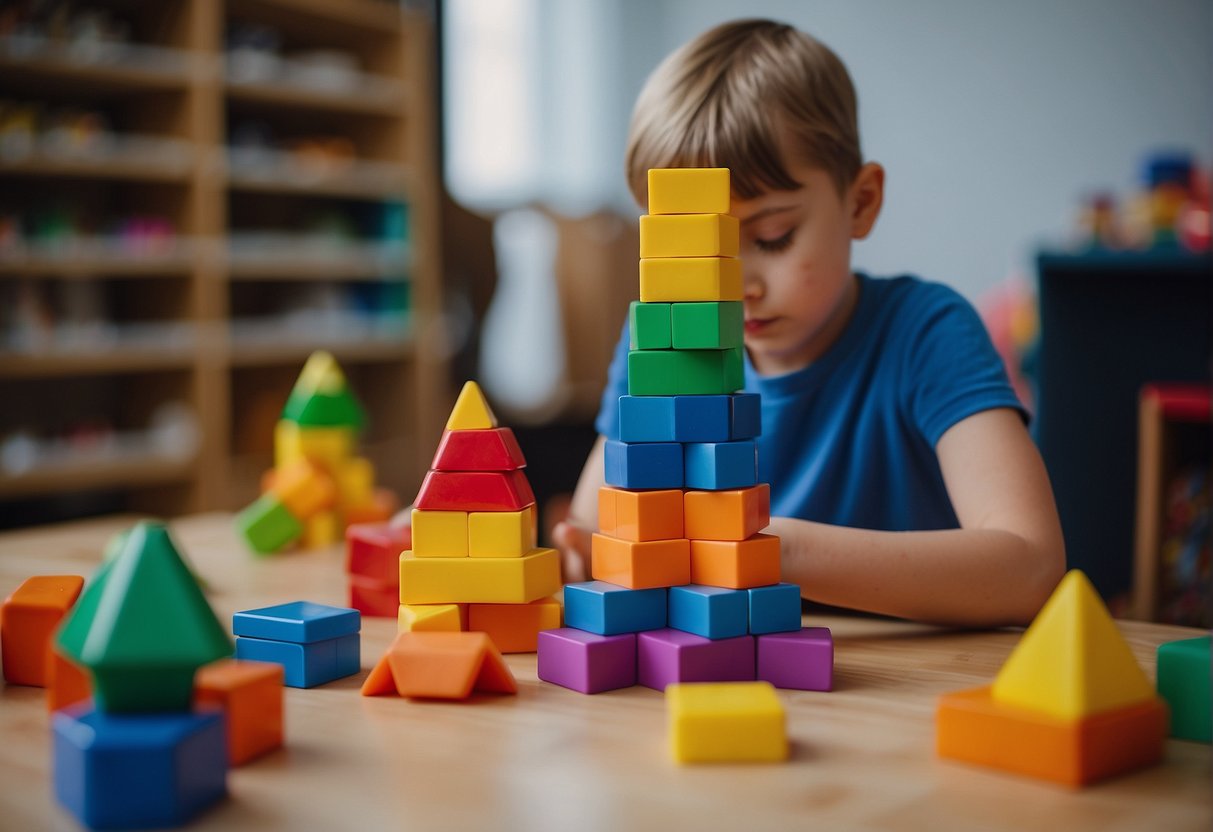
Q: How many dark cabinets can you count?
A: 1